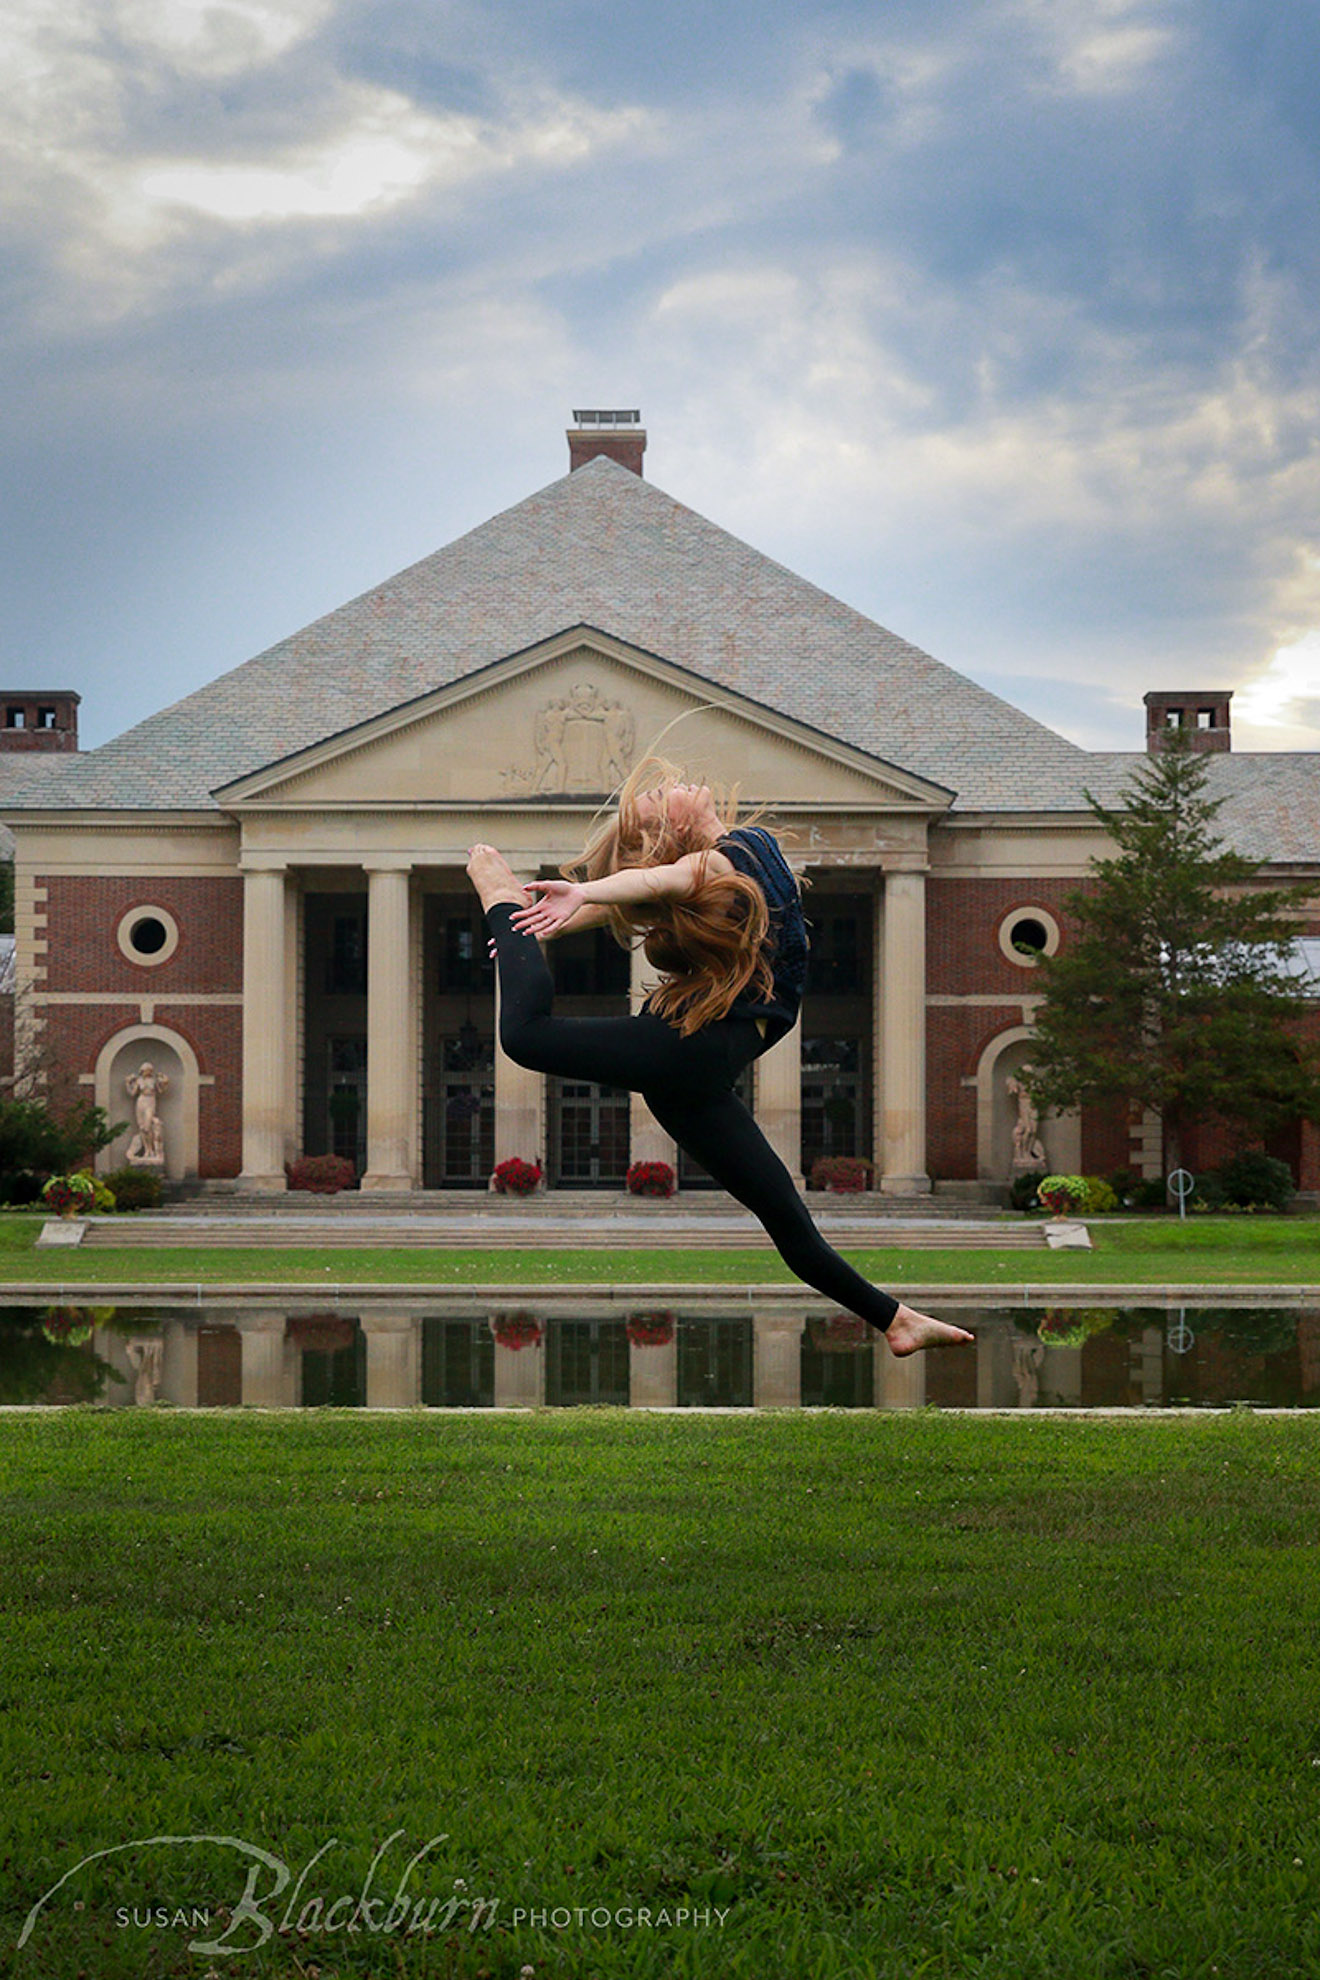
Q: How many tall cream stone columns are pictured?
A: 6